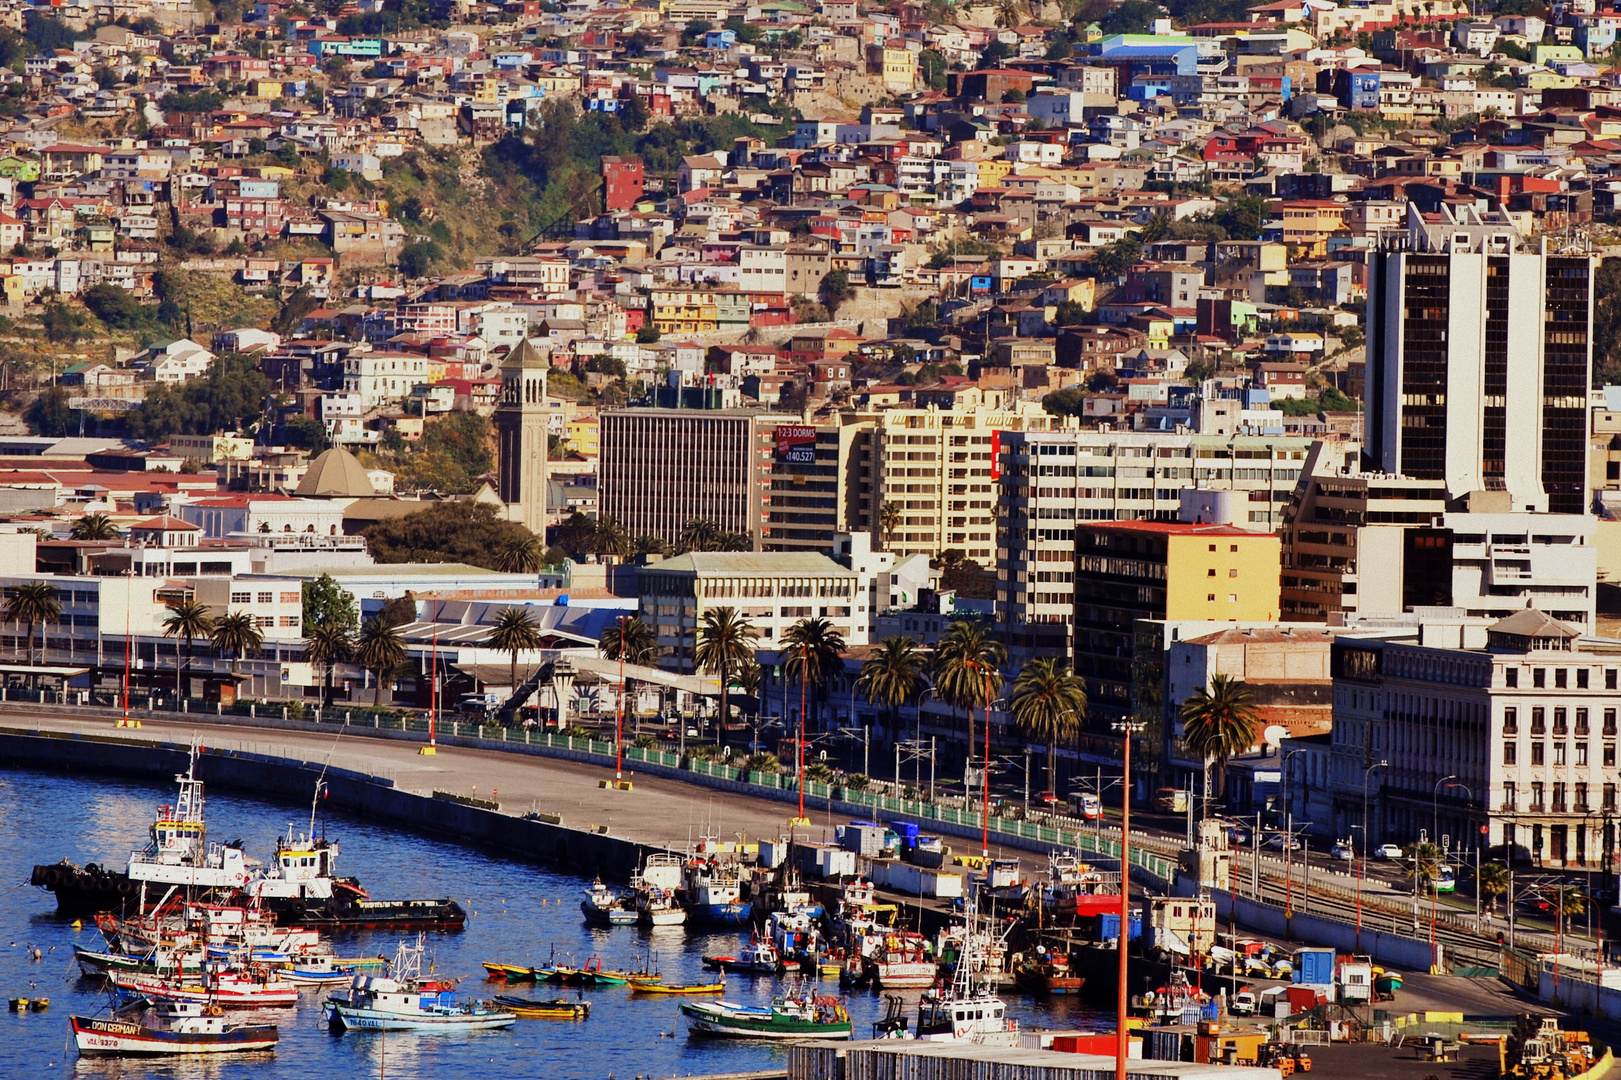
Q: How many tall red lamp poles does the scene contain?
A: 6